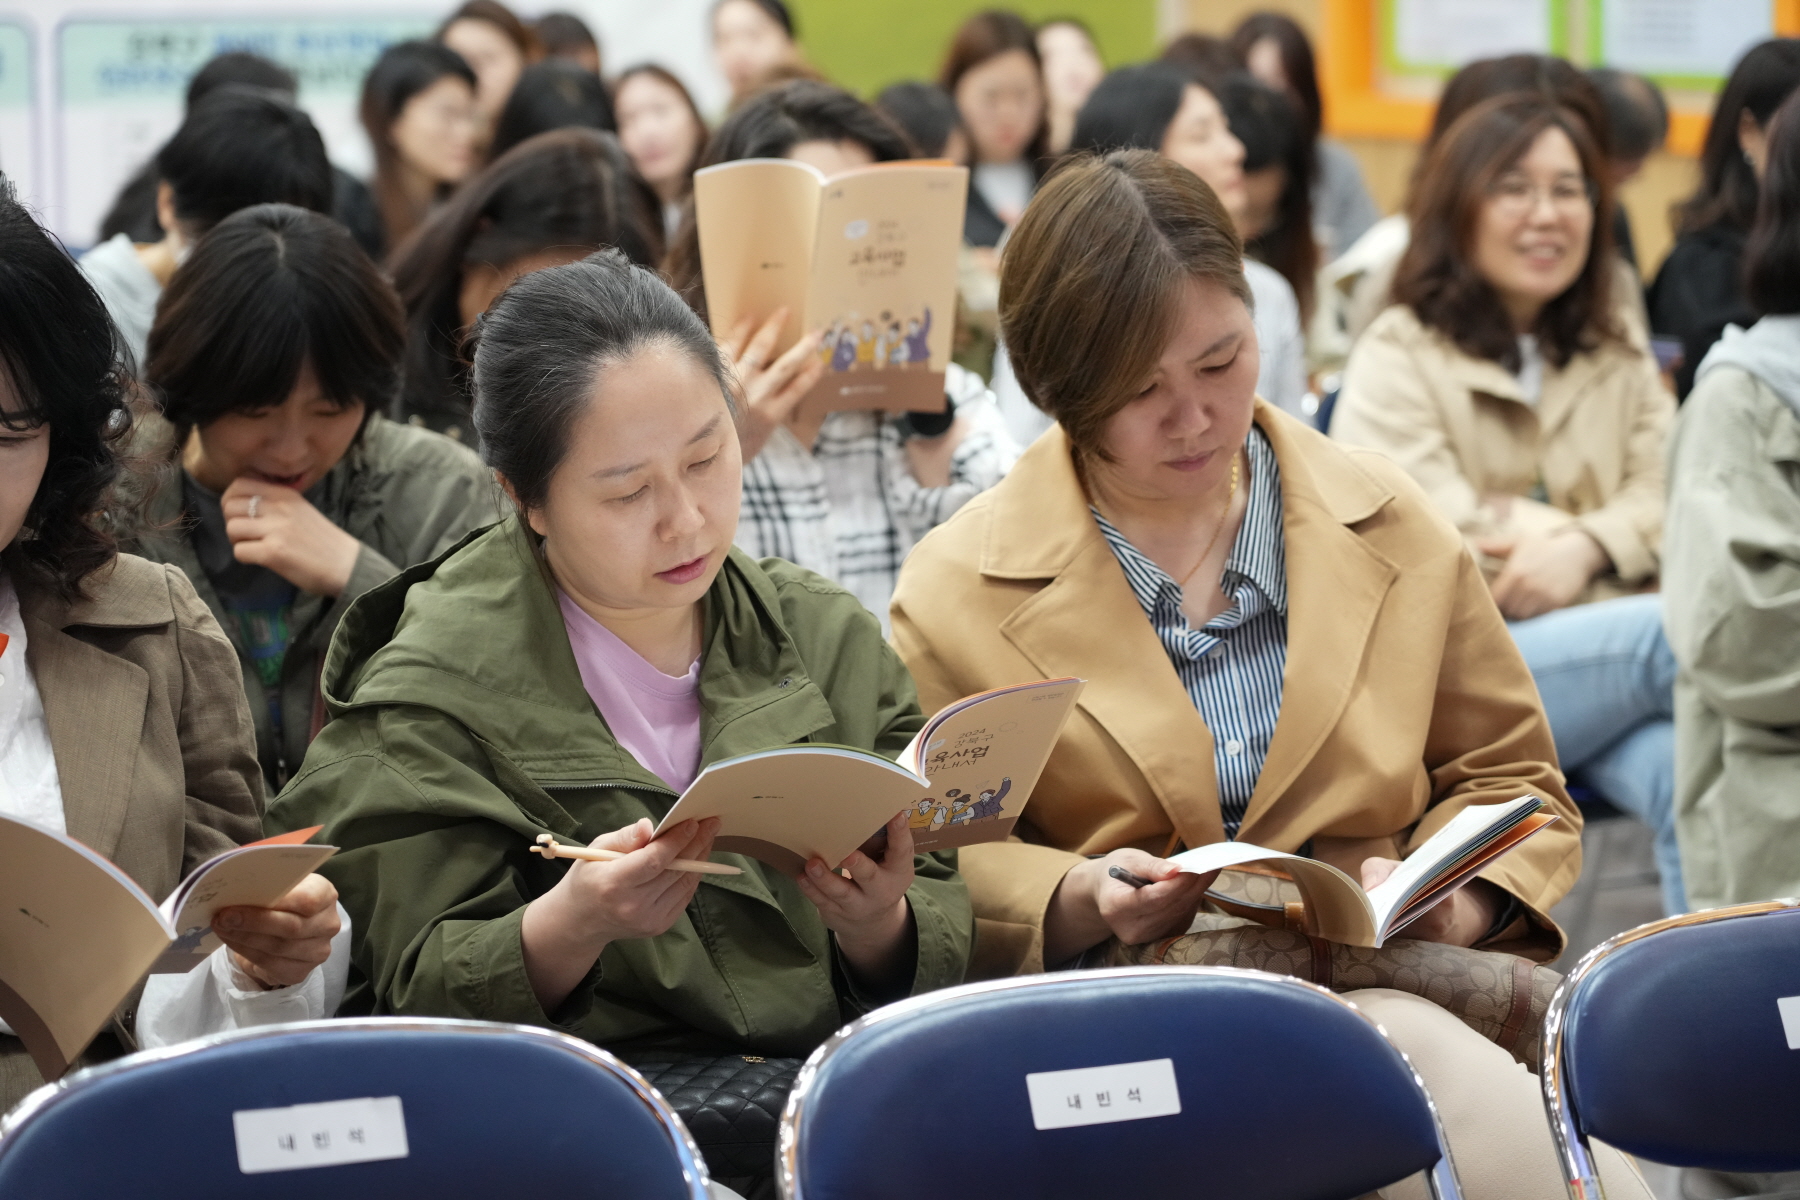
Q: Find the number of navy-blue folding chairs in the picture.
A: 3